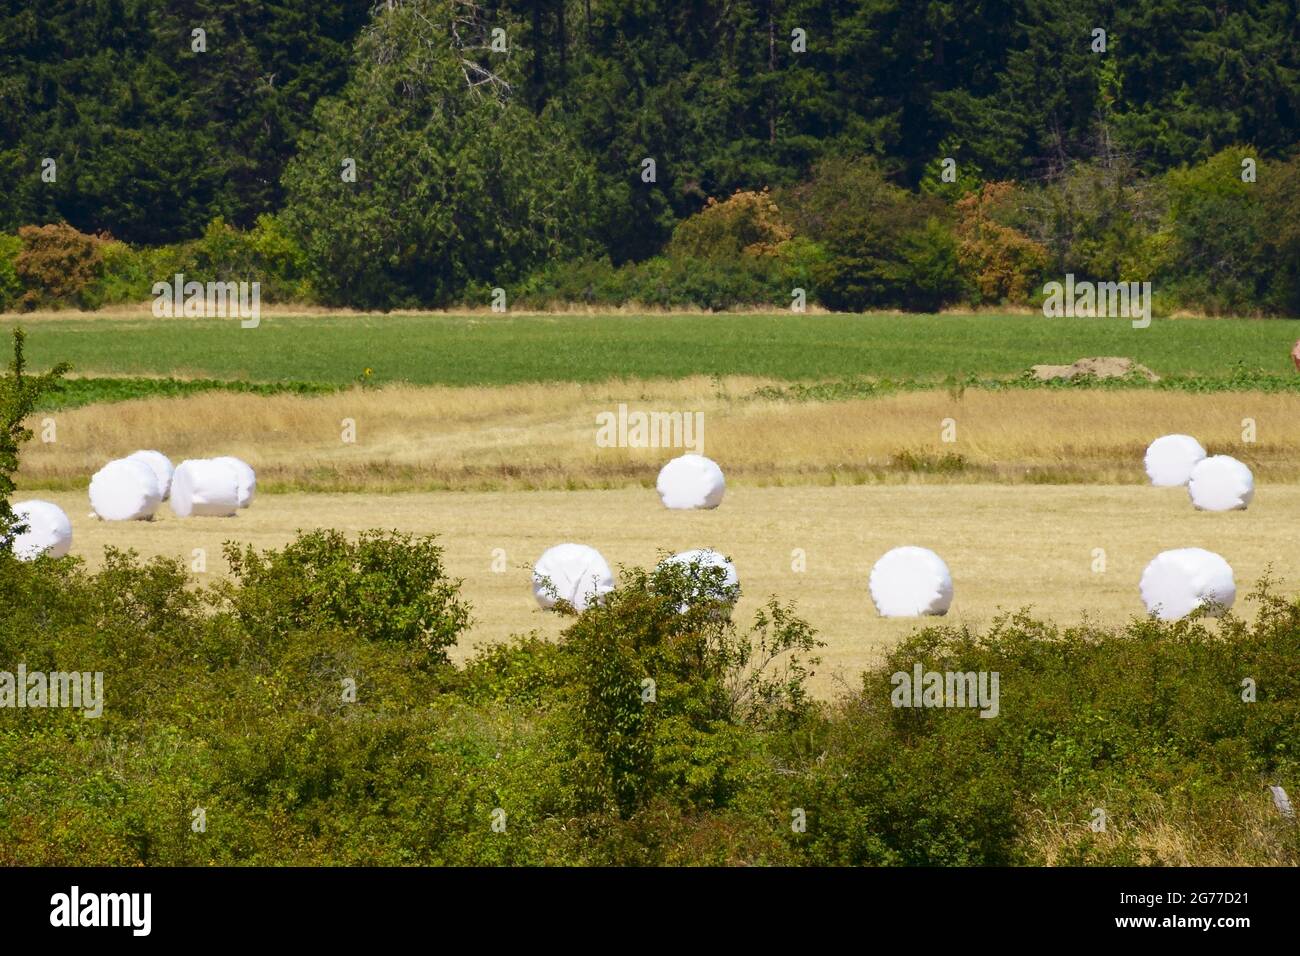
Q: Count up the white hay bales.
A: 12